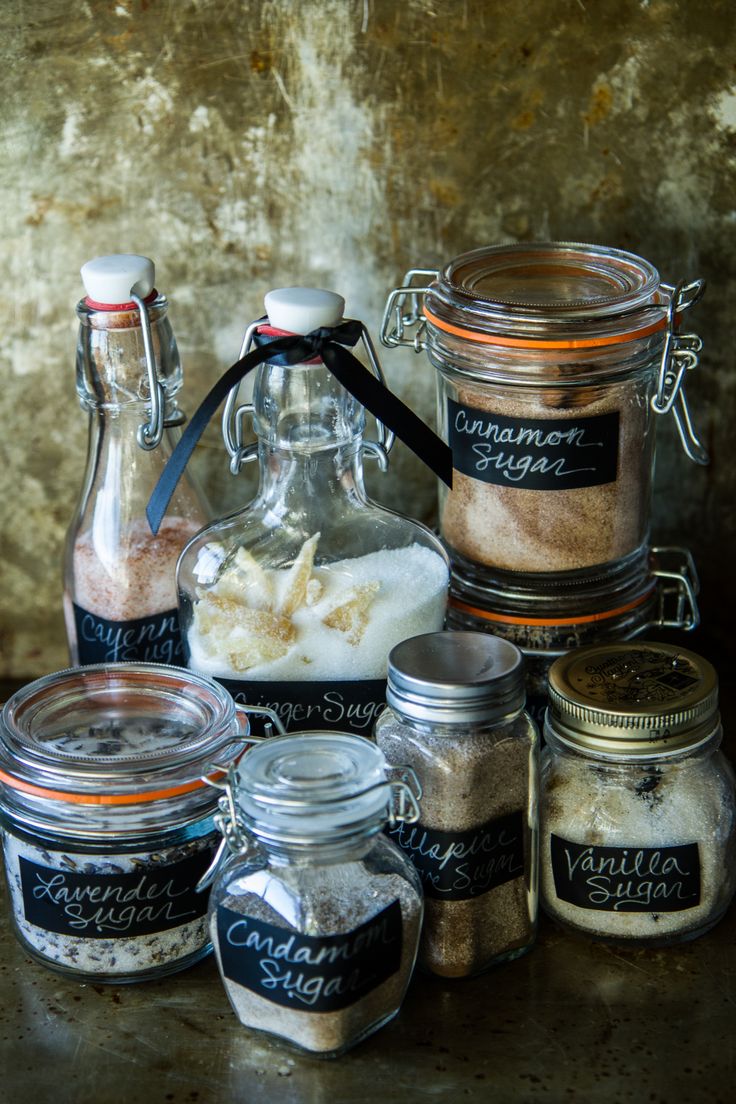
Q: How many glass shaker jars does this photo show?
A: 1